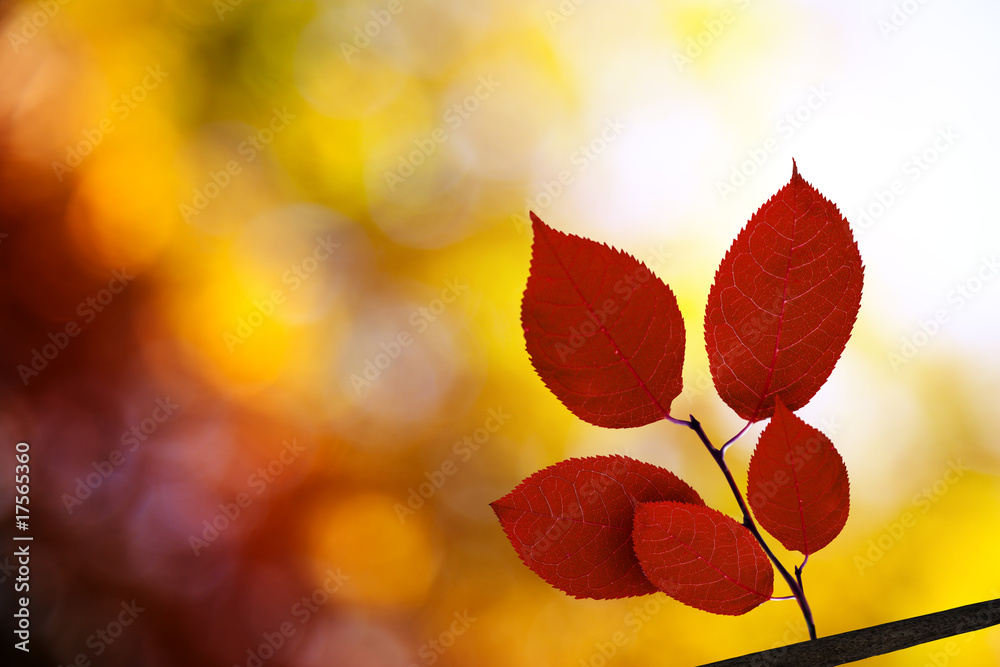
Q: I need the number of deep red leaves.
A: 5